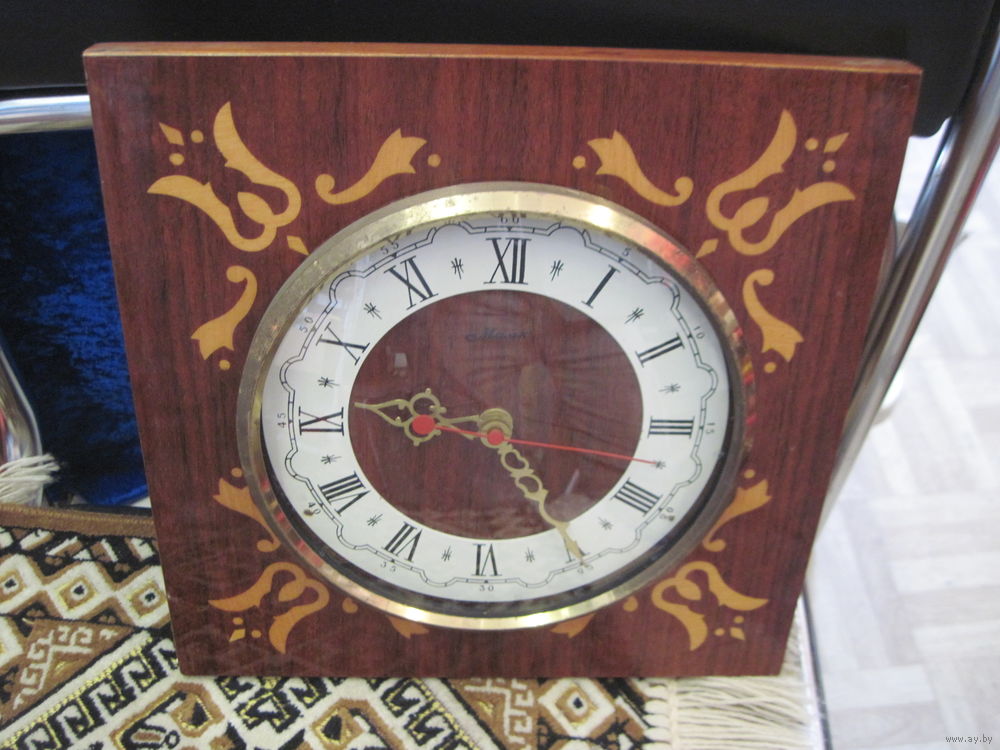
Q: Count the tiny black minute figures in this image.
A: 12